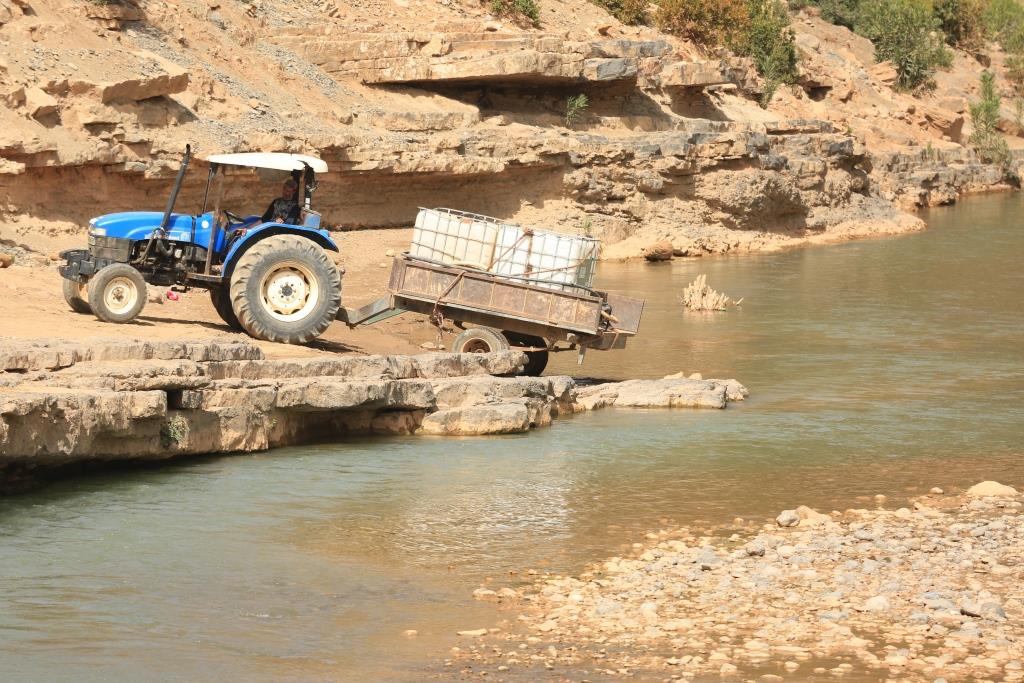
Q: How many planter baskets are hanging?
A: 0